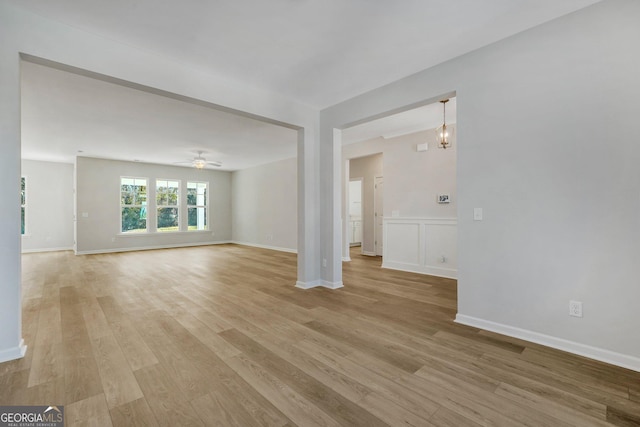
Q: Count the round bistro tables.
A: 0